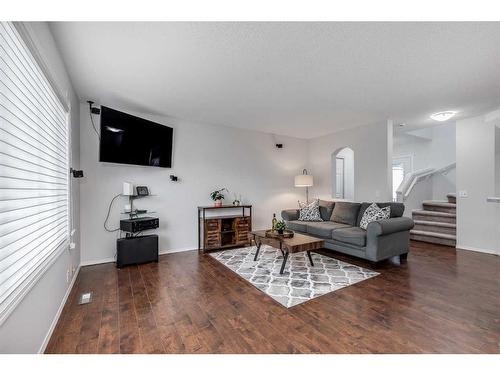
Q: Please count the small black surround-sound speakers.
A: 4